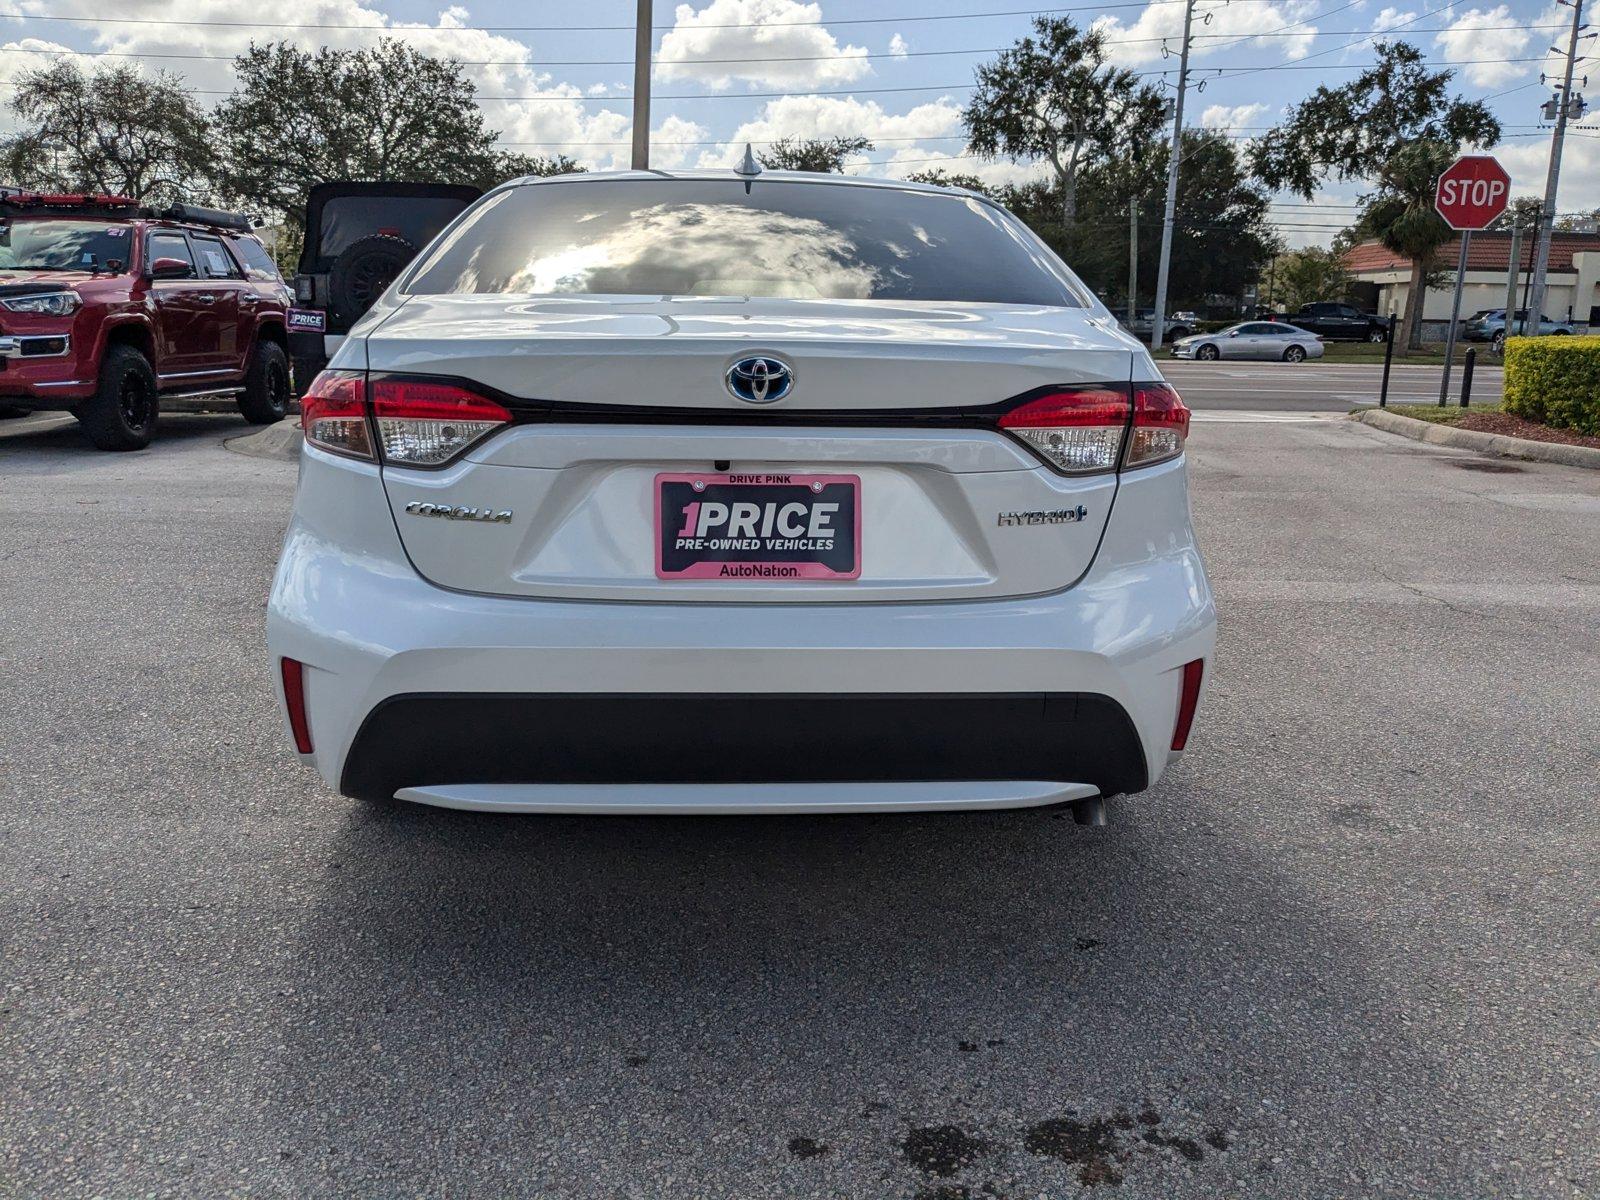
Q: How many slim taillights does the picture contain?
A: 2